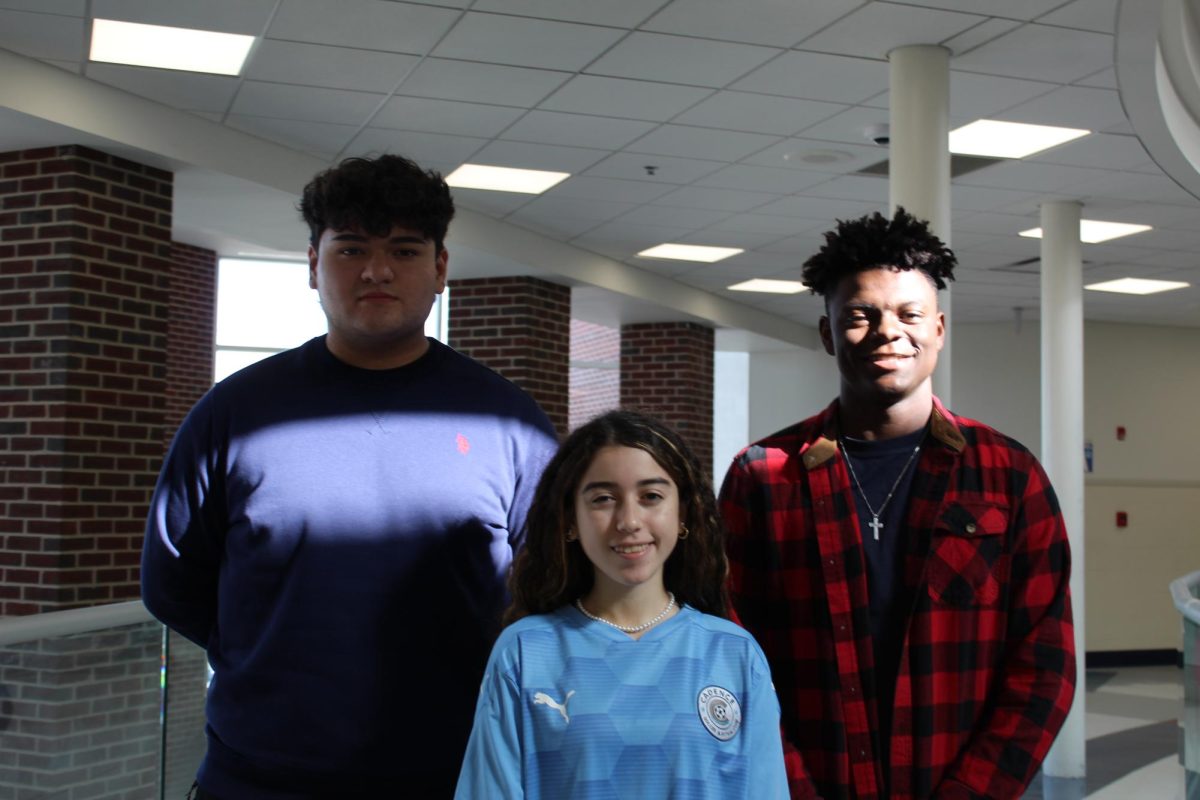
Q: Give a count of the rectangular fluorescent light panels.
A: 7